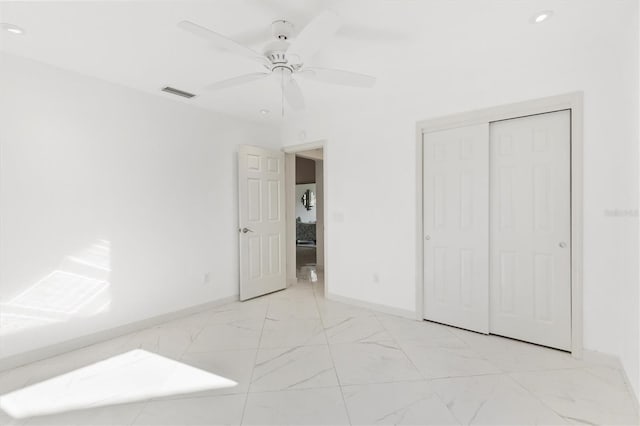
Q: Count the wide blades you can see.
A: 5